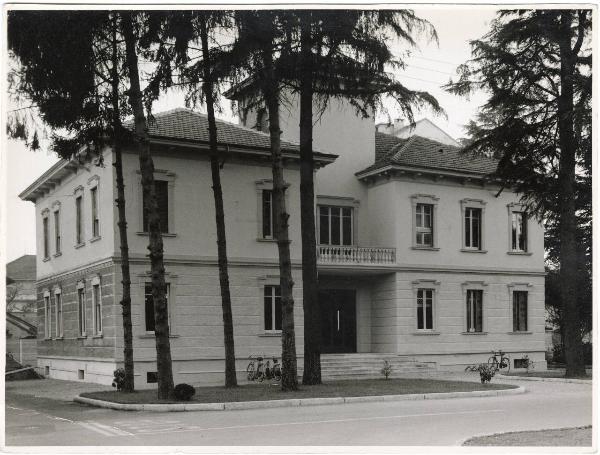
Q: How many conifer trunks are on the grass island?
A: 5